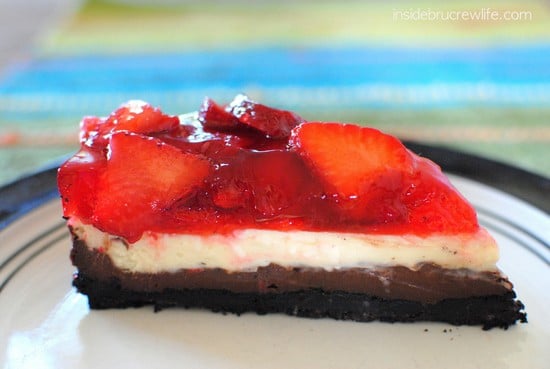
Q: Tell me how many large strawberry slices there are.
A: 2